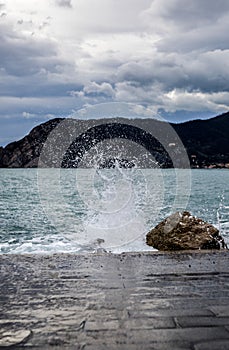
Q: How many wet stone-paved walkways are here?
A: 1